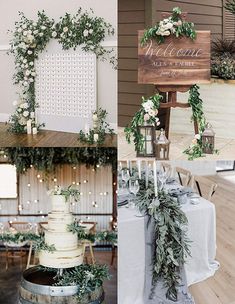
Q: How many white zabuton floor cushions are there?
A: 0